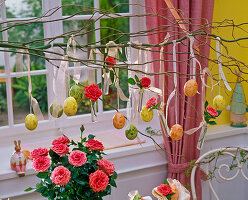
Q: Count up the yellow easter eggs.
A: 4